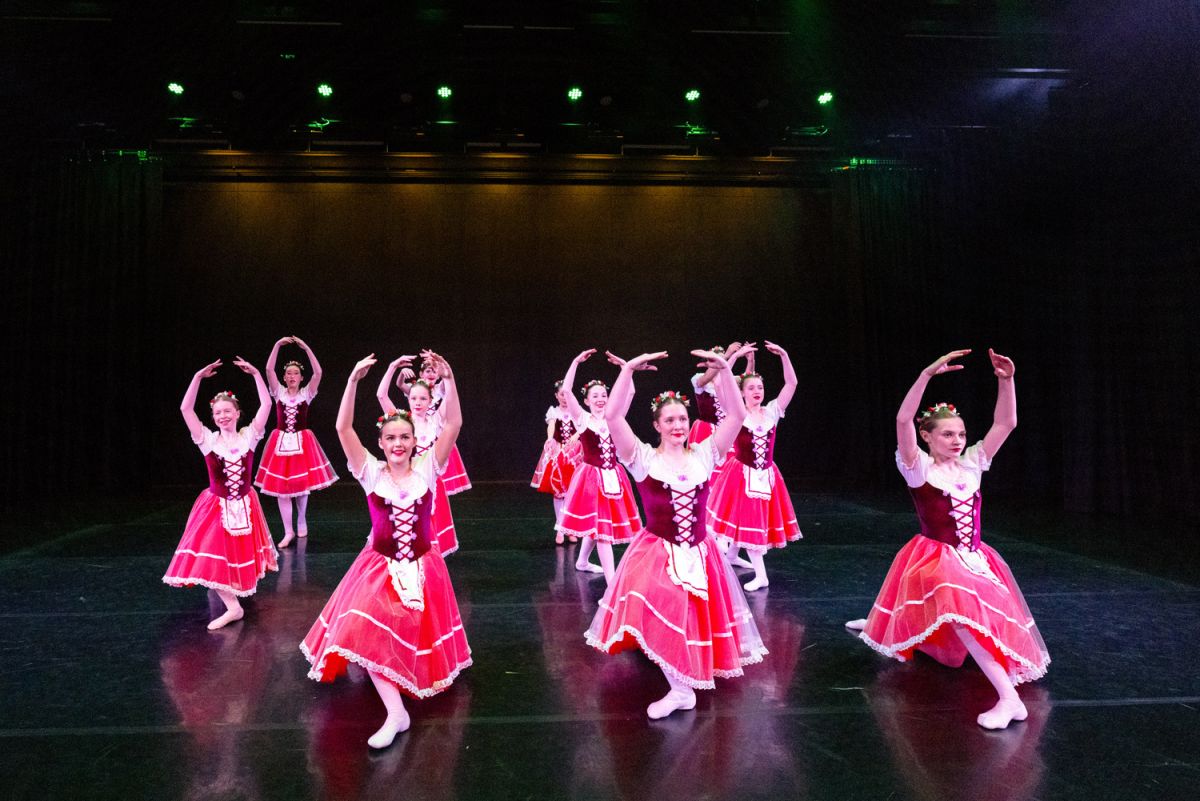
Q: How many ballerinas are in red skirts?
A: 11